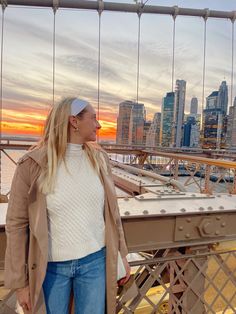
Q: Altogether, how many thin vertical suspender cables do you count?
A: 7